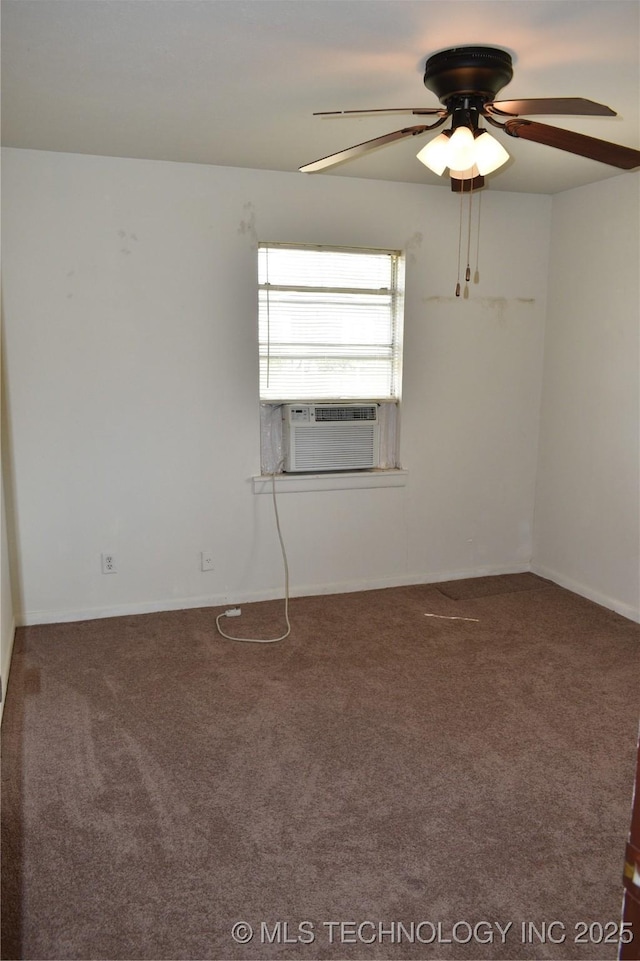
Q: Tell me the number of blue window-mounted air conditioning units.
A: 0